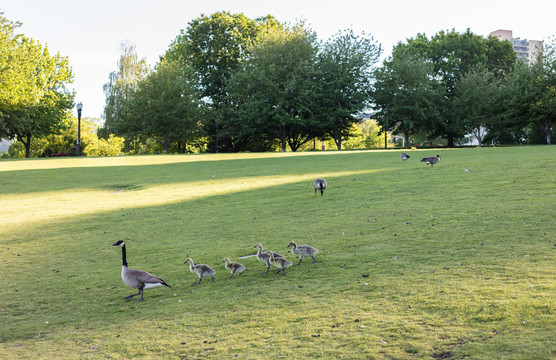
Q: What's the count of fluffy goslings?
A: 5